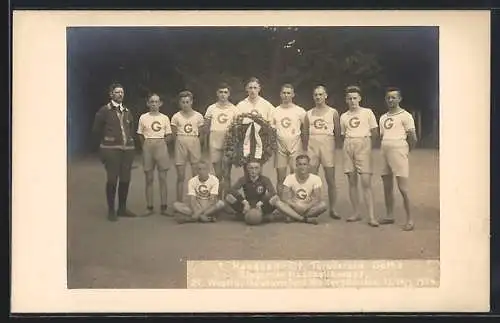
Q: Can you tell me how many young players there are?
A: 11